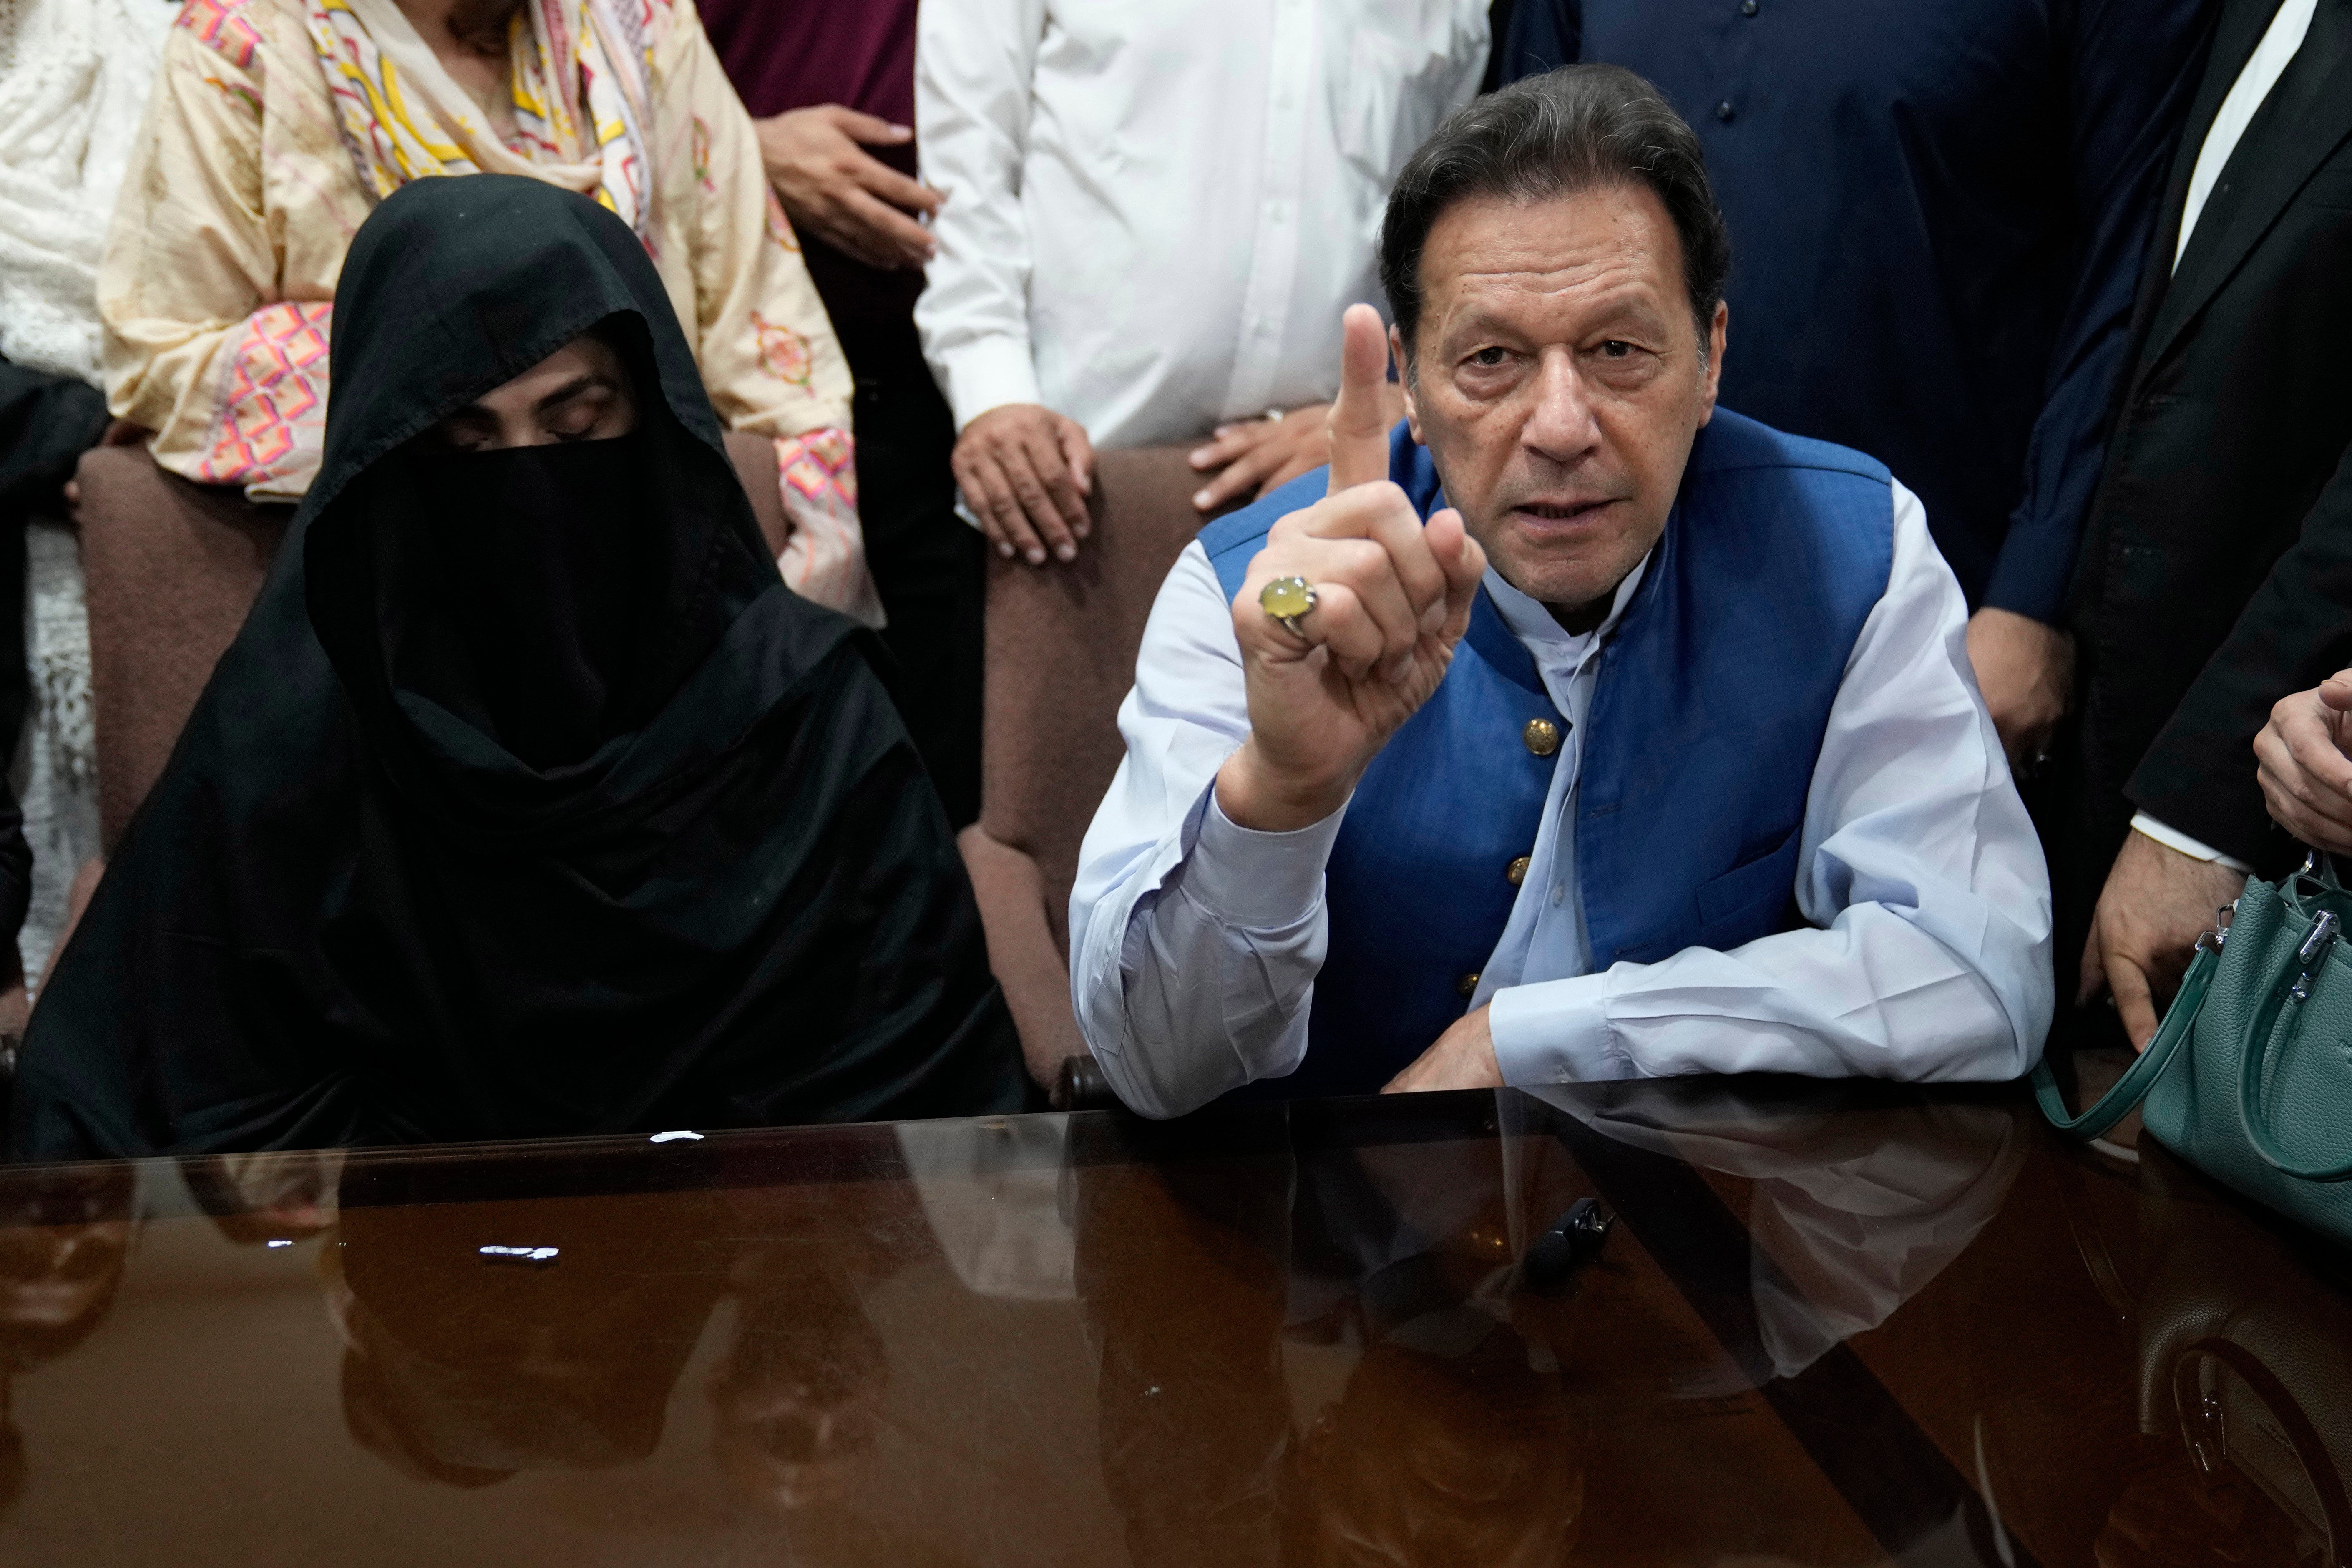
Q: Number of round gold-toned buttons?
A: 3